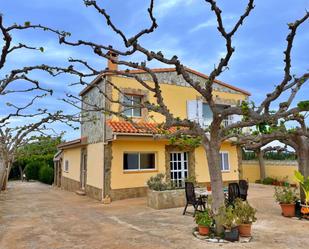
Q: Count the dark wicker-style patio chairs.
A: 3